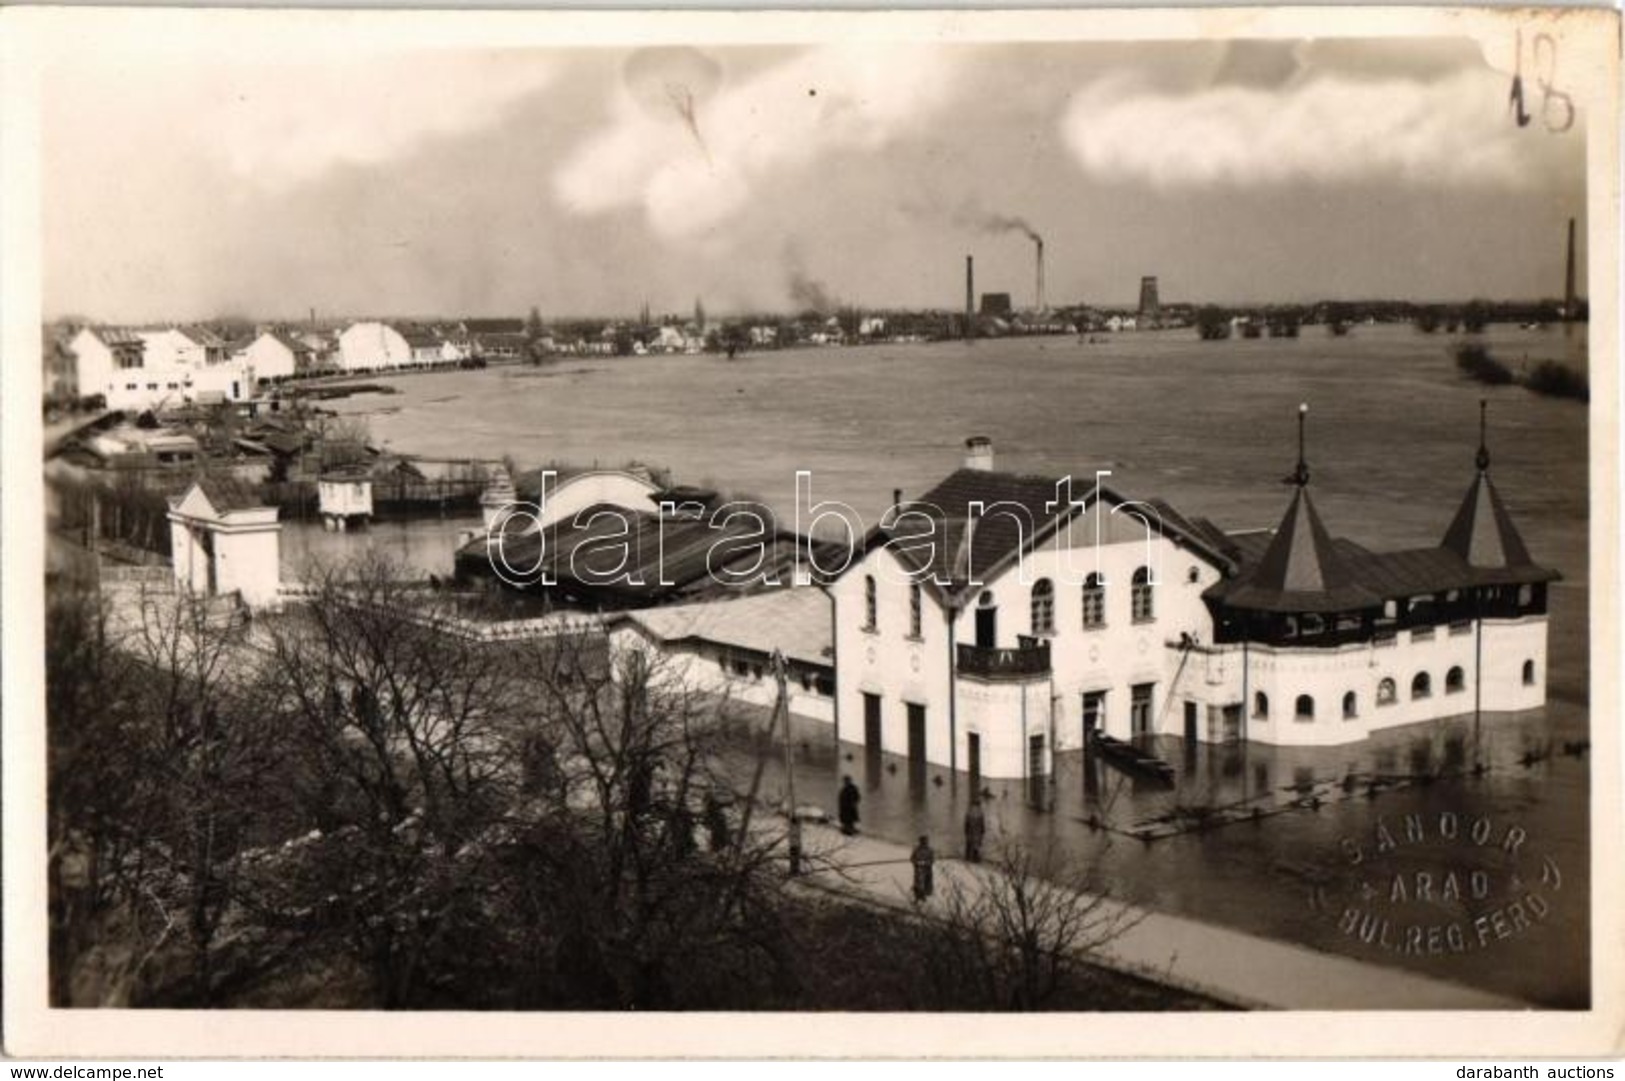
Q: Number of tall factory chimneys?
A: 3